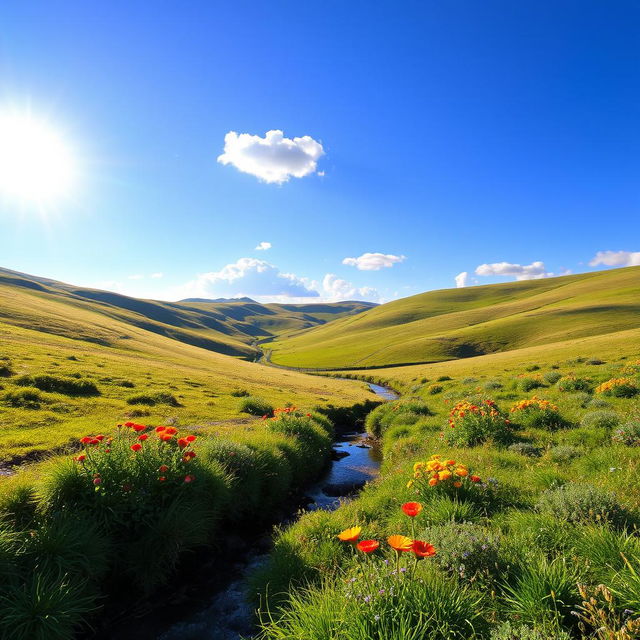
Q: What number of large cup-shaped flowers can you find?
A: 5